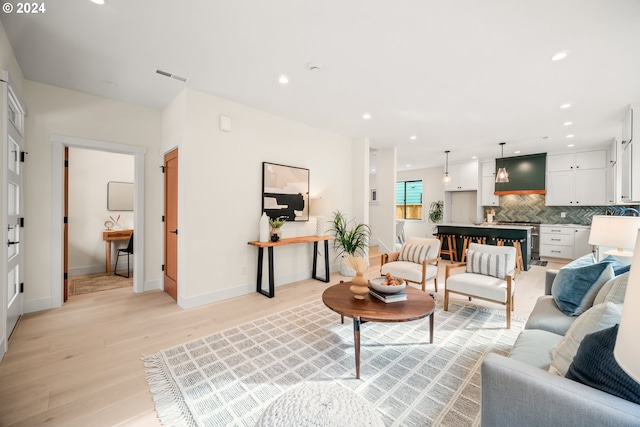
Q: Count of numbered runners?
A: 0